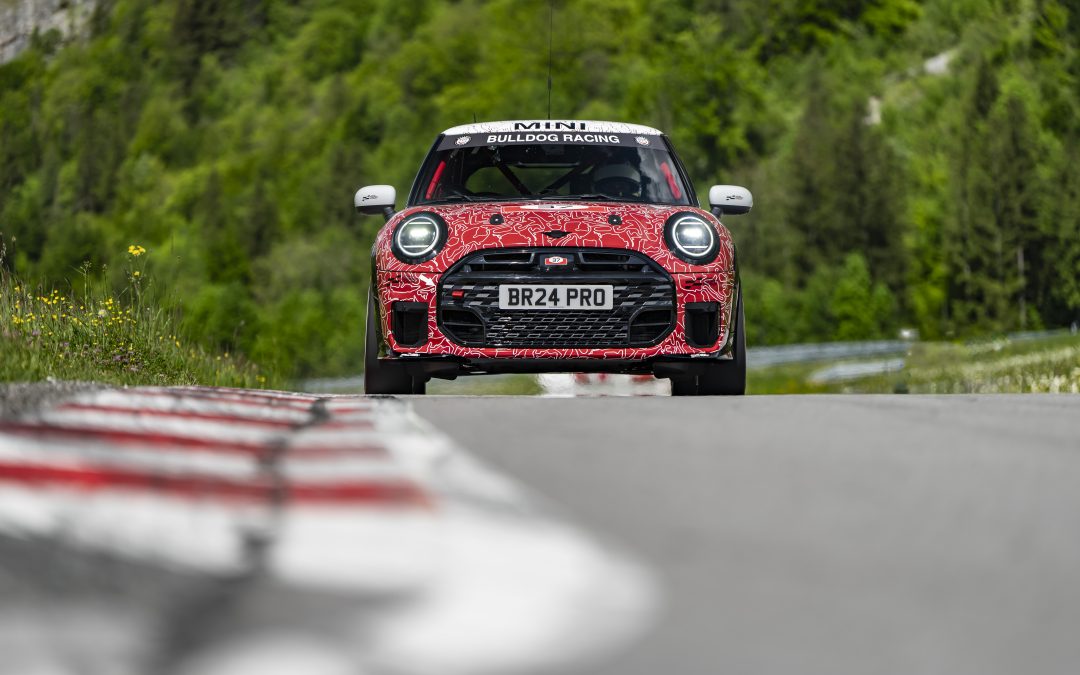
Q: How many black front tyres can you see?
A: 2